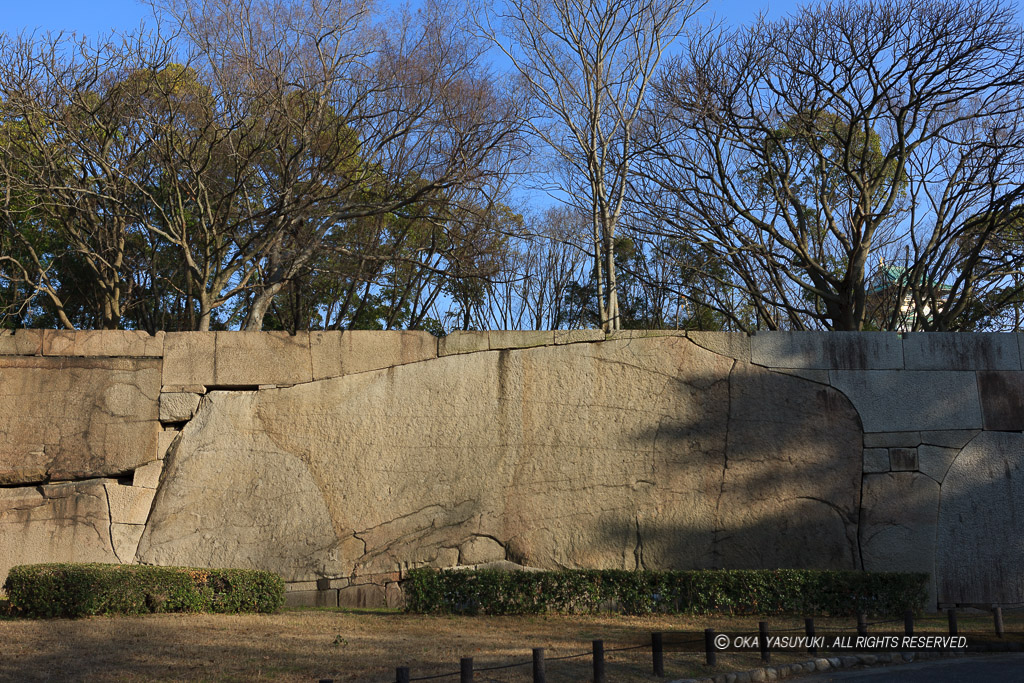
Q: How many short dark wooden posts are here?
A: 13